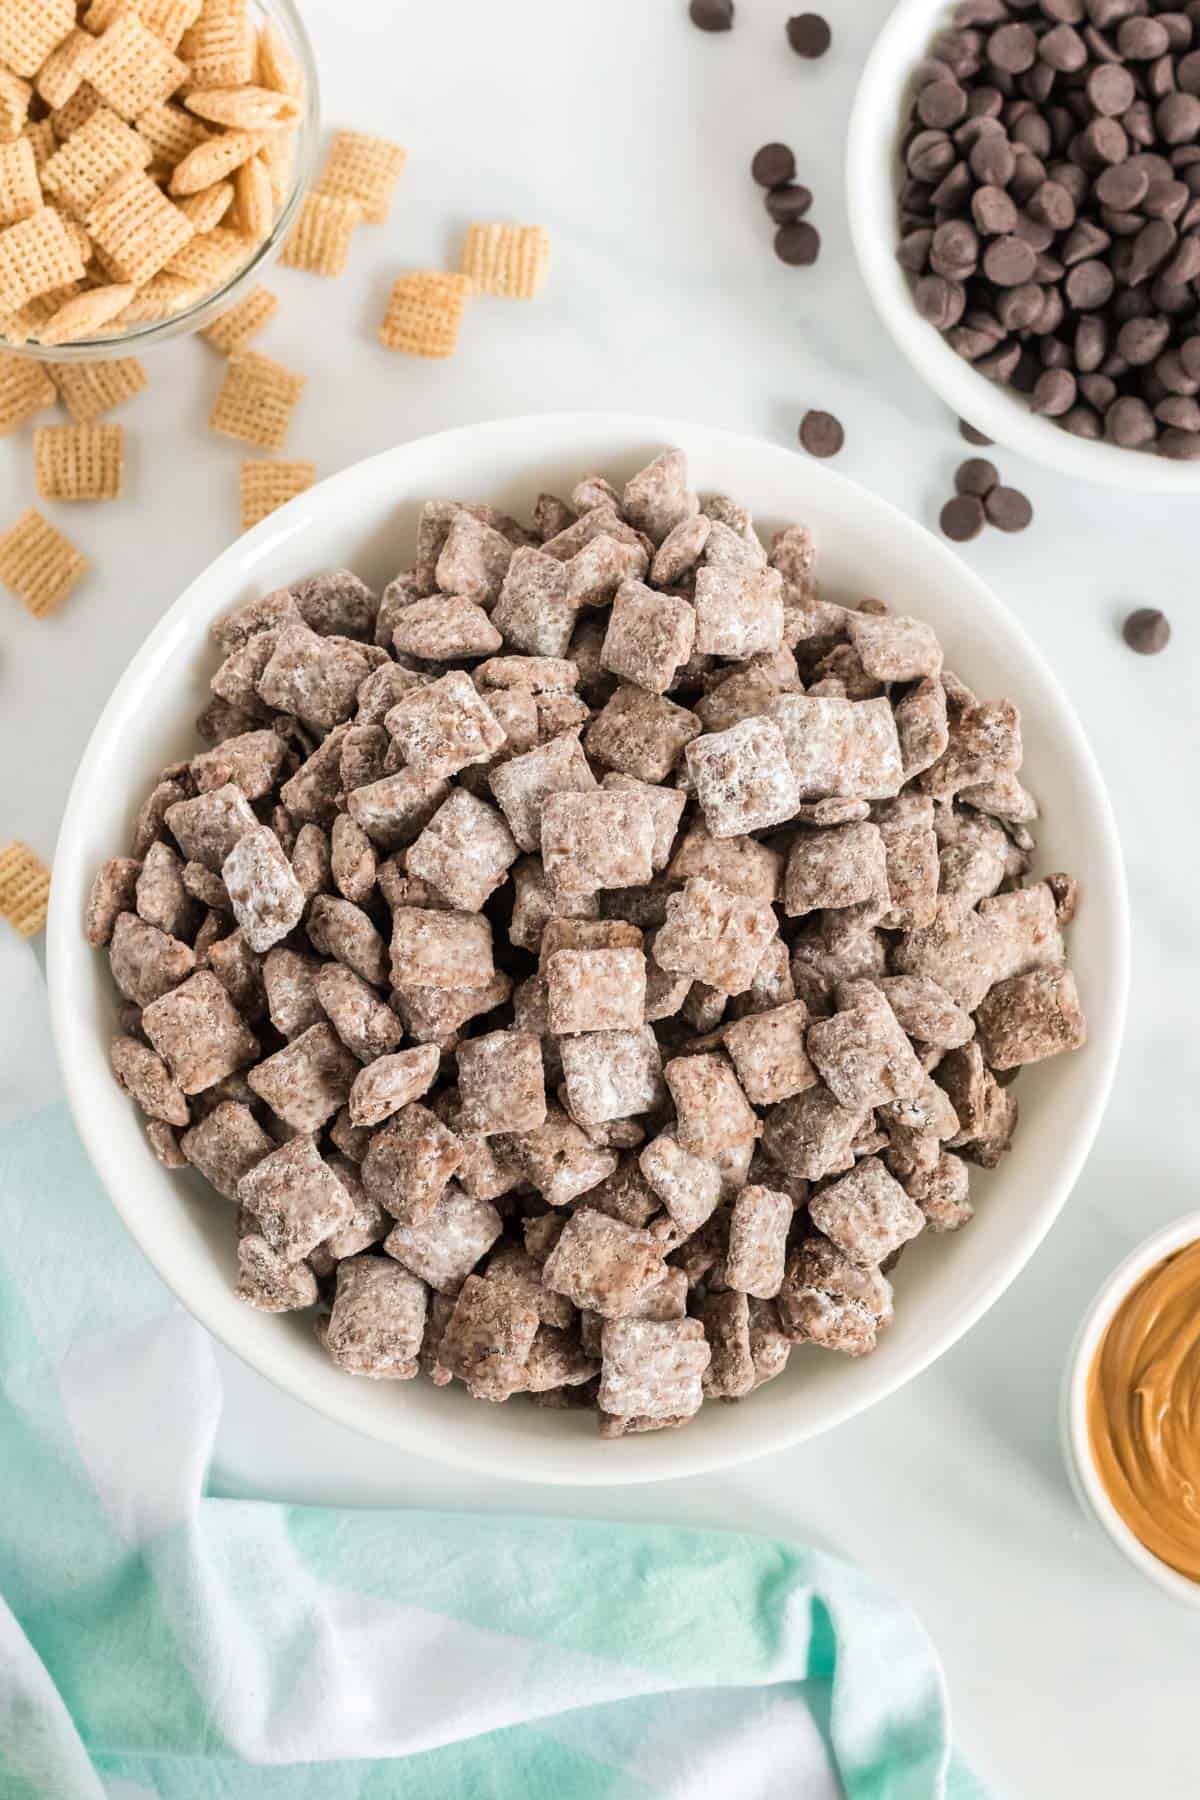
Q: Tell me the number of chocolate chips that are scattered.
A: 11